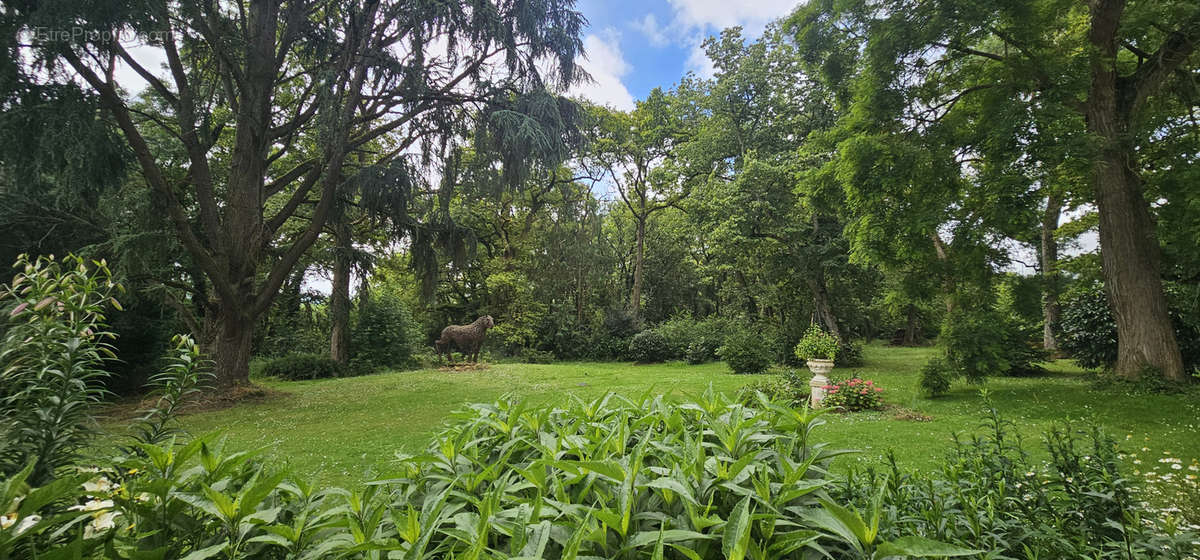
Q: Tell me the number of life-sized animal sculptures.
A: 1